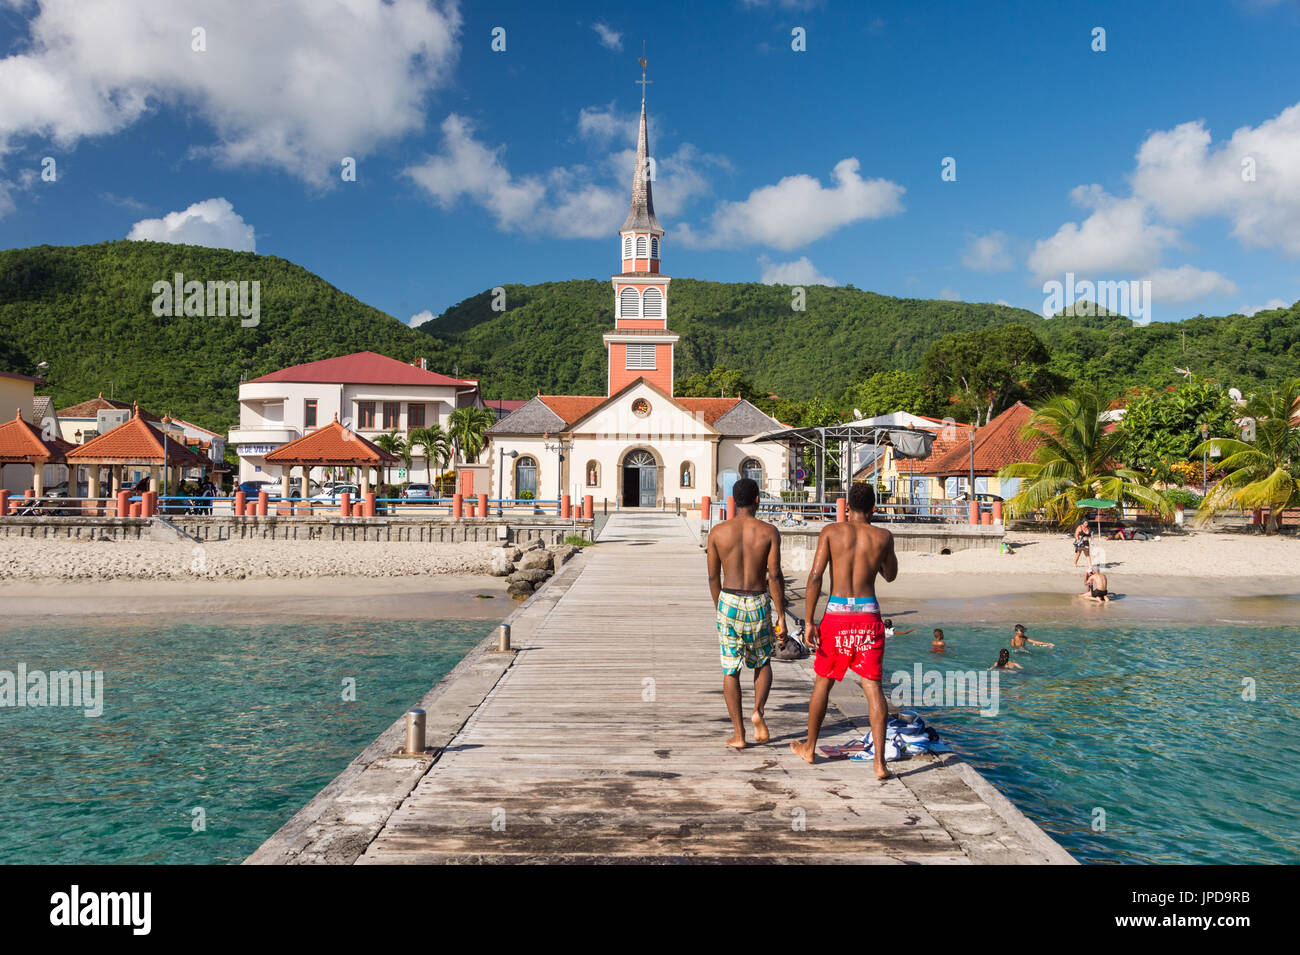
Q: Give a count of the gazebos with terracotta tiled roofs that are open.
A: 3